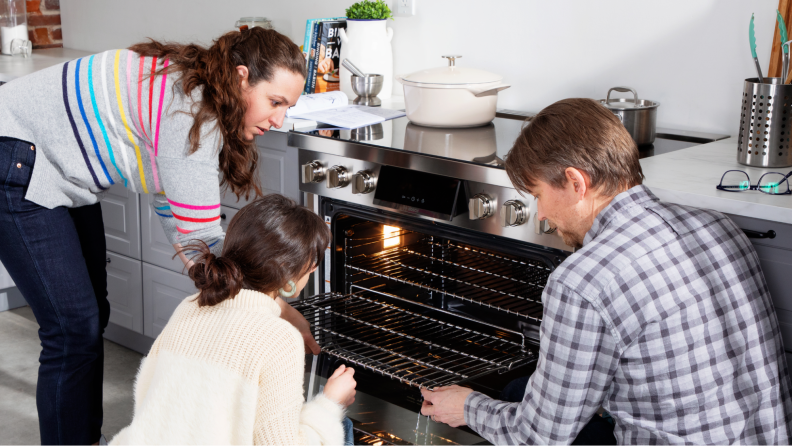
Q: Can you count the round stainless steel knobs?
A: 6